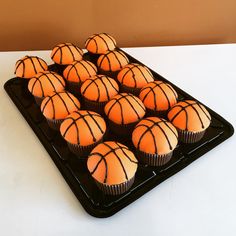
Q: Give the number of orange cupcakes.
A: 15